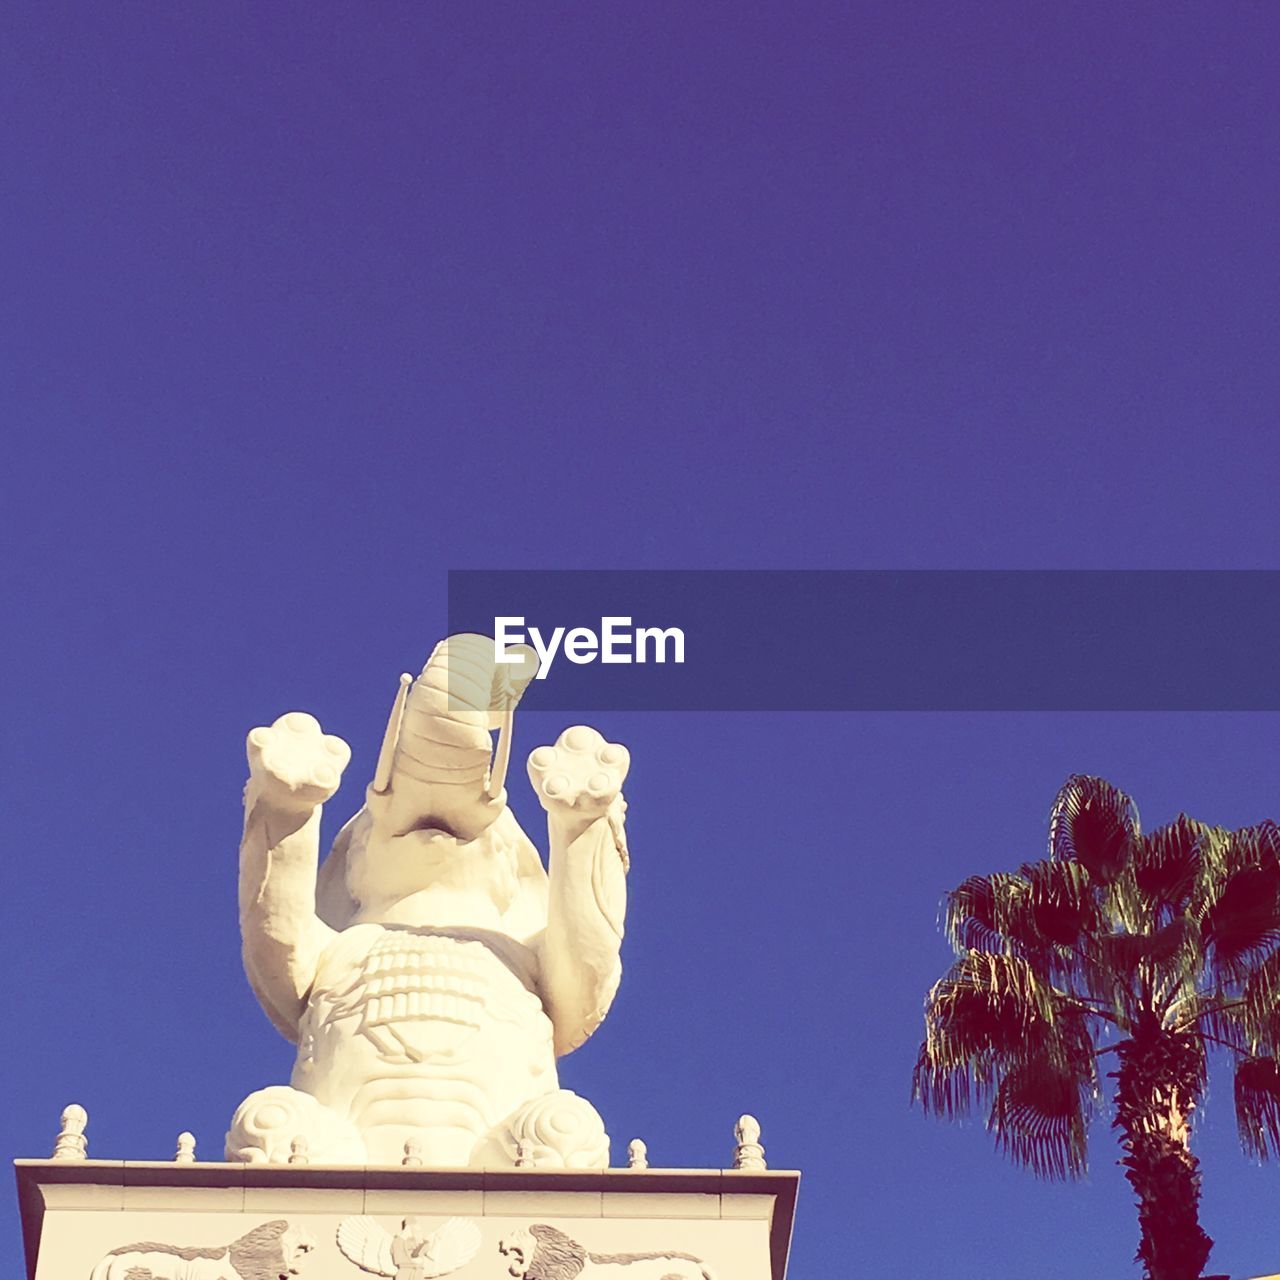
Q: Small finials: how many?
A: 5